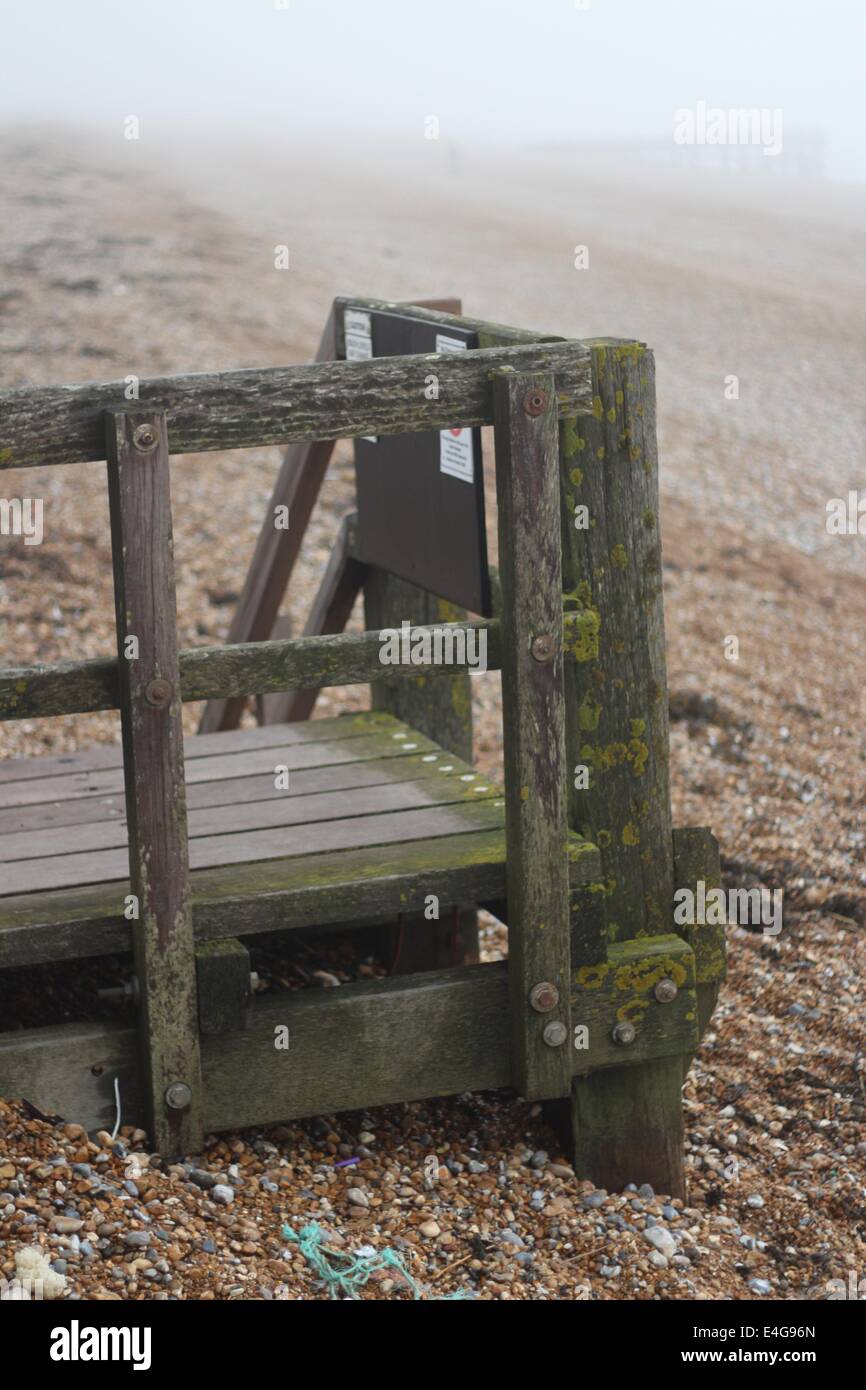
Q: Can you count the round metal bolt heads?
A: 9